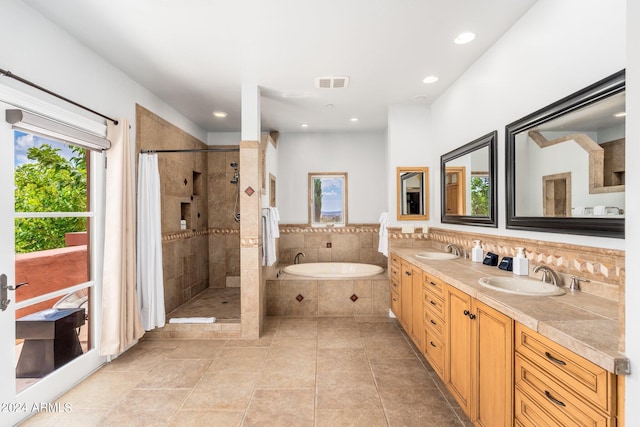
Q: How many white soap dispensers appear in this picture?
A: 2